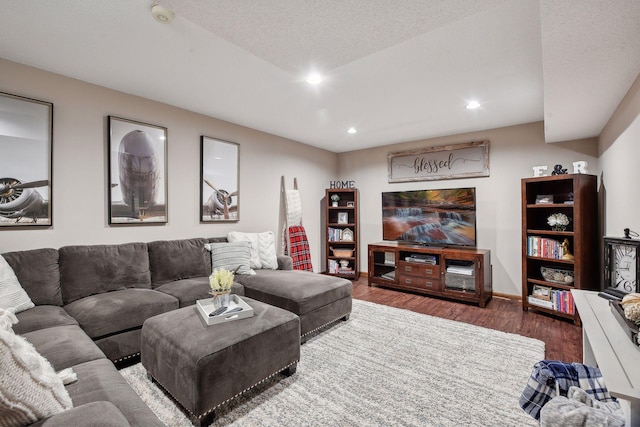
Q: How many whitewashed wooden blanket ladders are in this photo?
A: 1